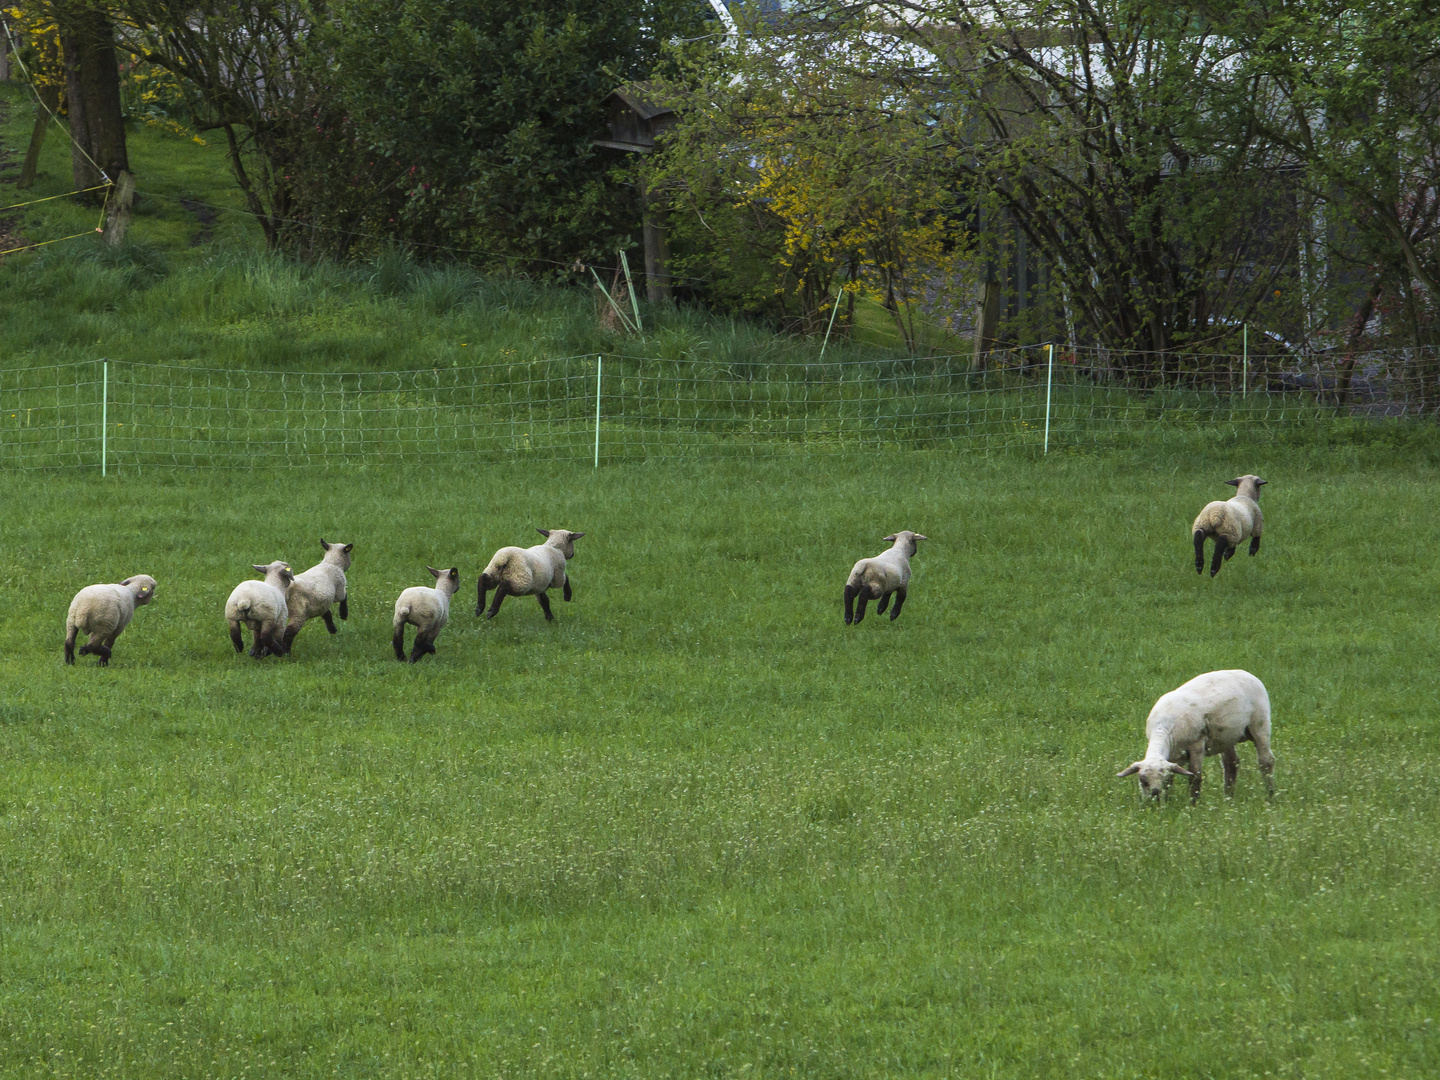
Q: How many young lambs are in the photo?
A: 7